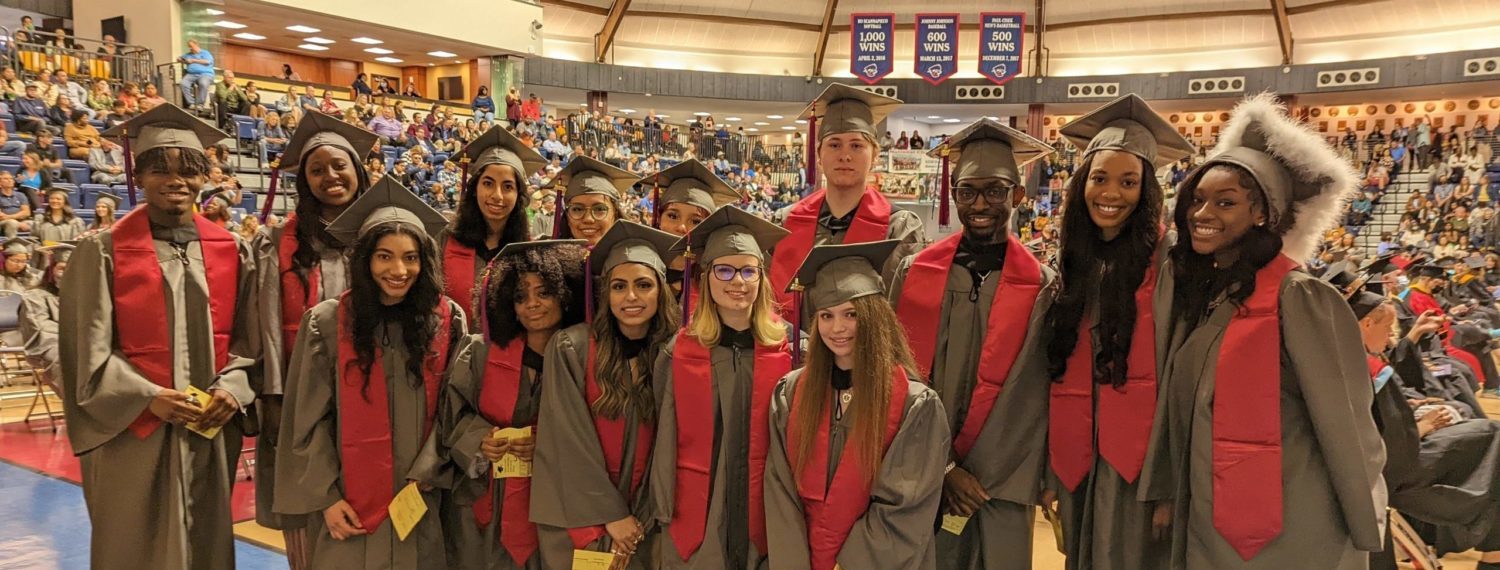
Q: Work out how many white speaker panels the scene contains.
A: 6